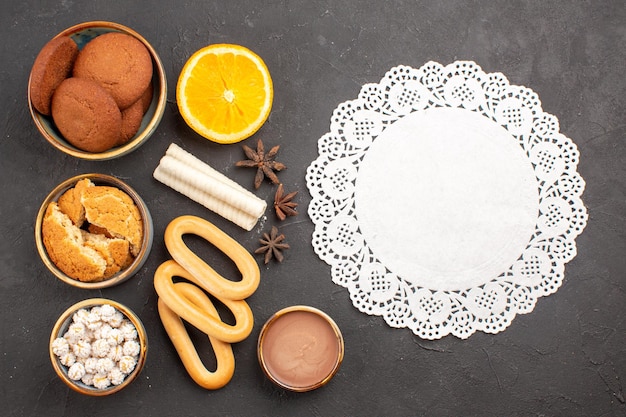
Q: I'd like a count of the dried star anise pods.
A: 3